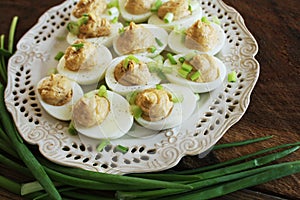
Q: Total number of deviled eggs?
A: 12